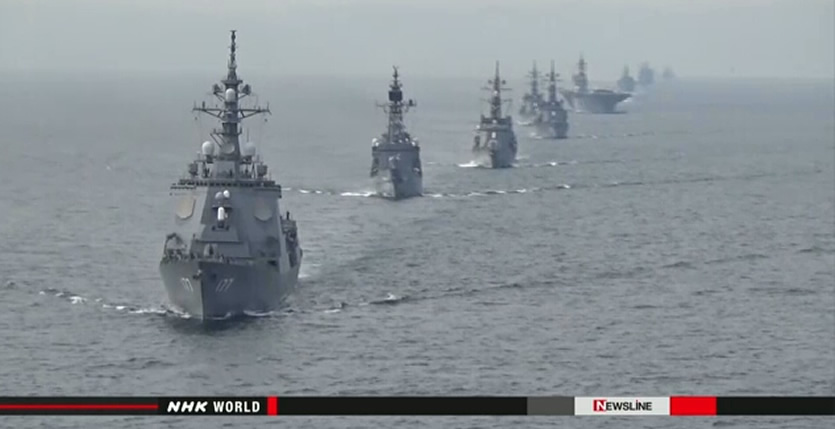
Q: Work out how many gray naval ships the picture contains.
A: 9